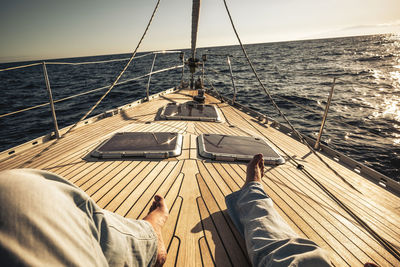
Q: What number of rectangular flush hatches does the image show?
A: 3